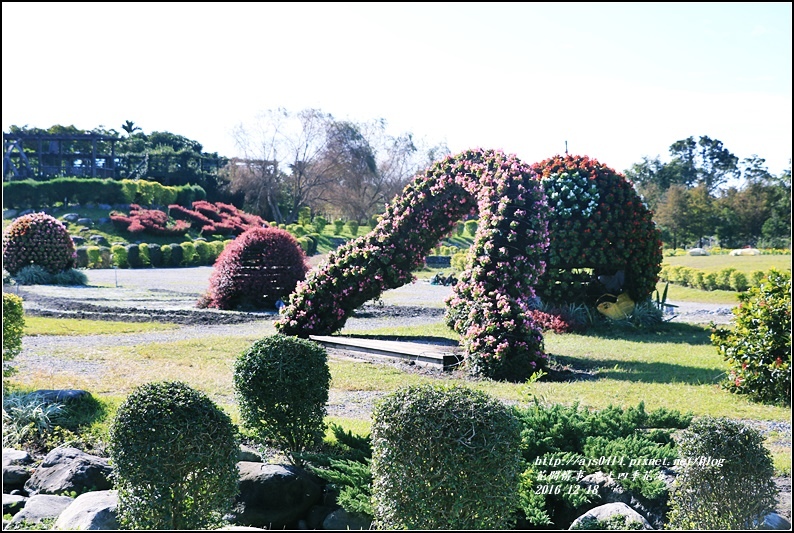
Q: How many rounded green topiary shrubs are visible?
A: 4